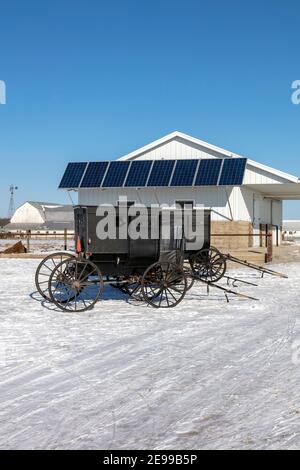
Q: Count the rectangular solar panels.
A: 8